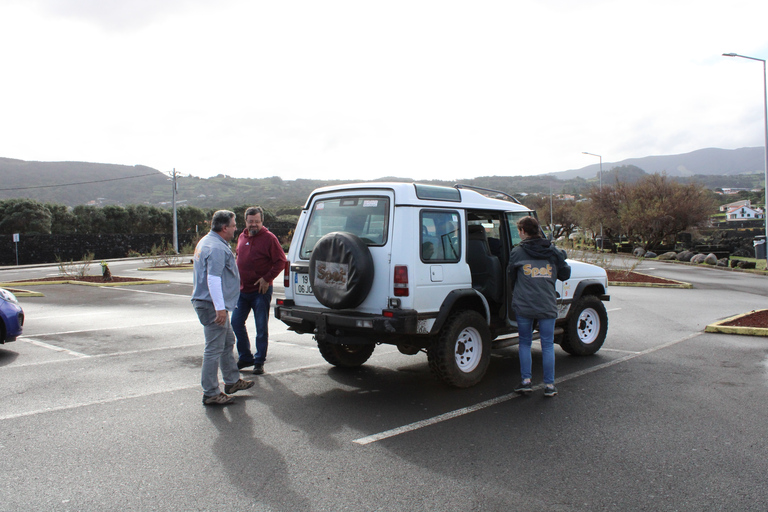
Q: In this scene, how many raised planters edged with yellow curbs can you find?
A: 5